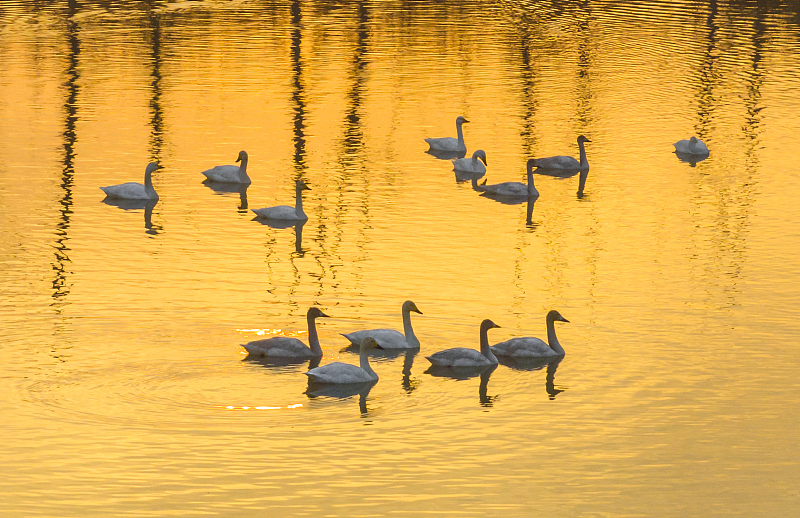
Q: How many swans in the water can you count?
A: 13